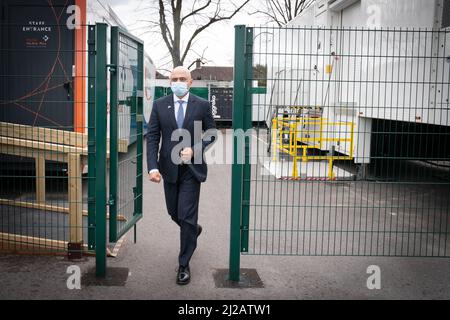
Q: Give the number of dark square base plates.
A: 2